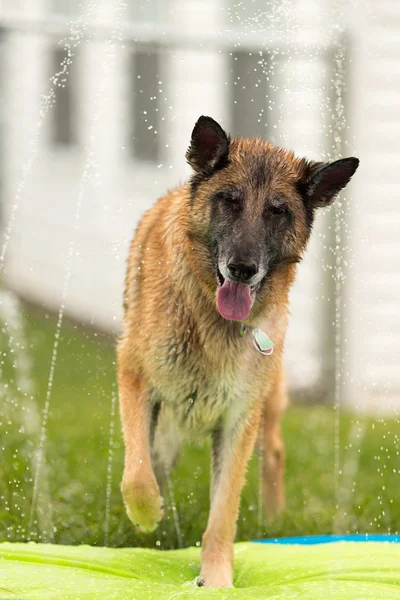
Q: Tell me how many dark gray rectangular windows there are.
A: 3